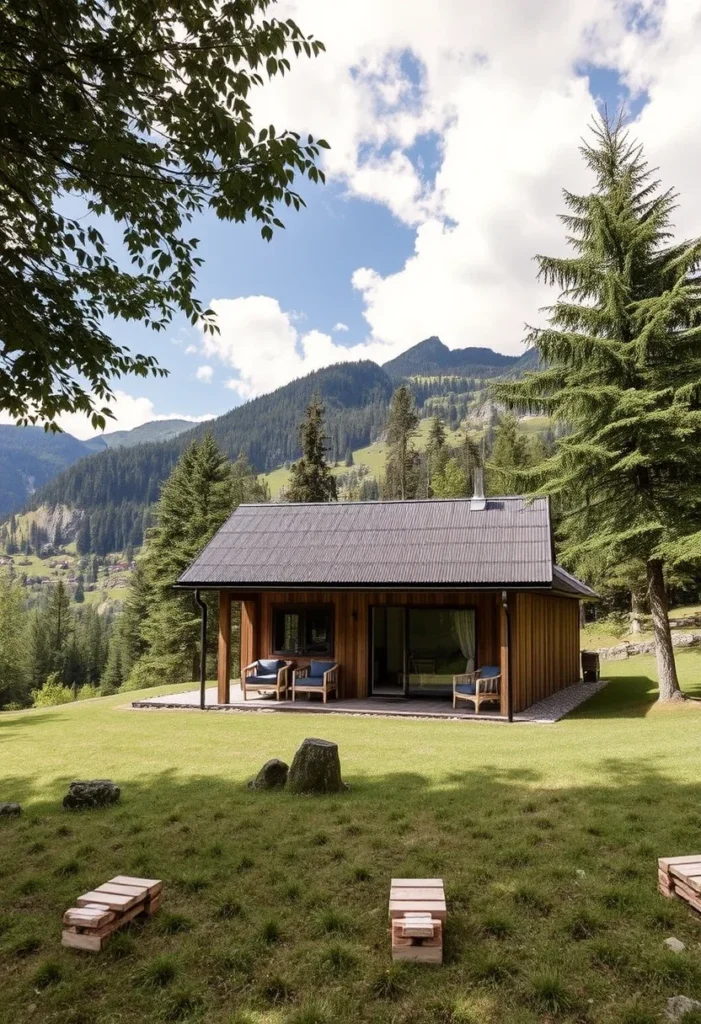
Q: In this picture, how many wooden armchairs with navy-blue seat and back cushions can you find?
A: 3